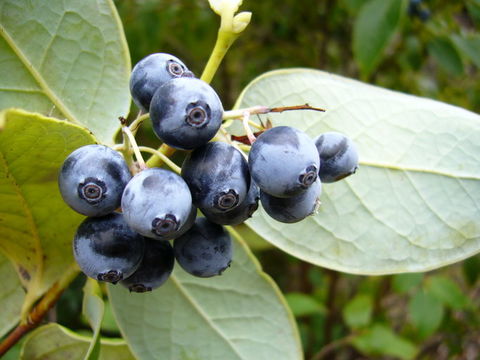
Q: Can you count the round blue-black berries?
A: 12